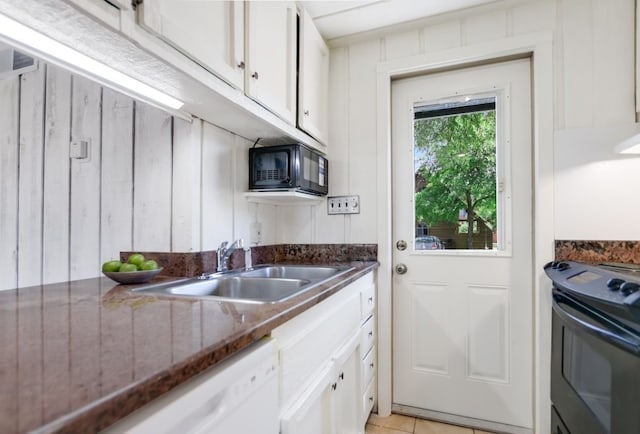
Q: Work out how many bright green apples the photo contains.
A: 4